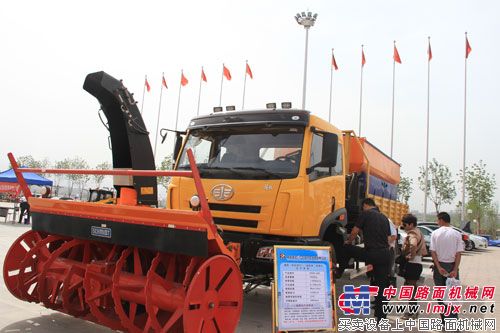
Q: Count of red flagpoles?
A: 11